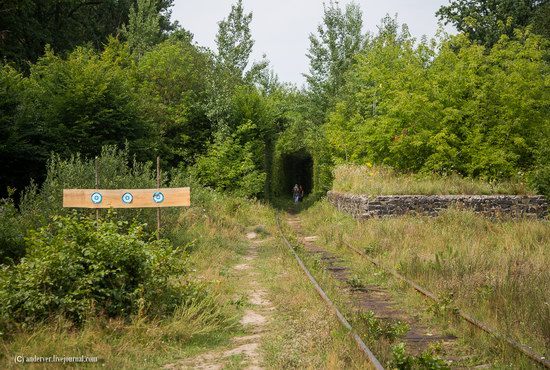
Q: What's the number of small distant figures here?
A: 2